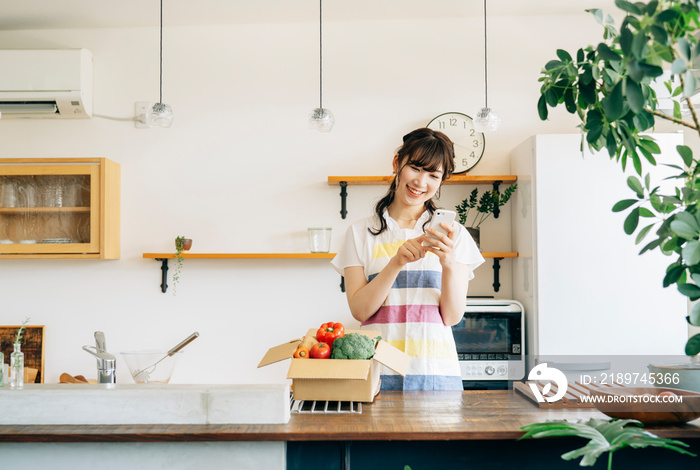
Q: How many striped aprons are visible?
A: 1